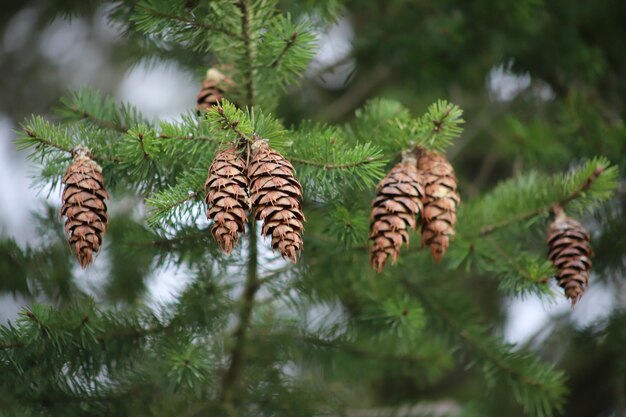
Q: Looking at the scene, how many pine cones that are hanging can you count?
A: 7